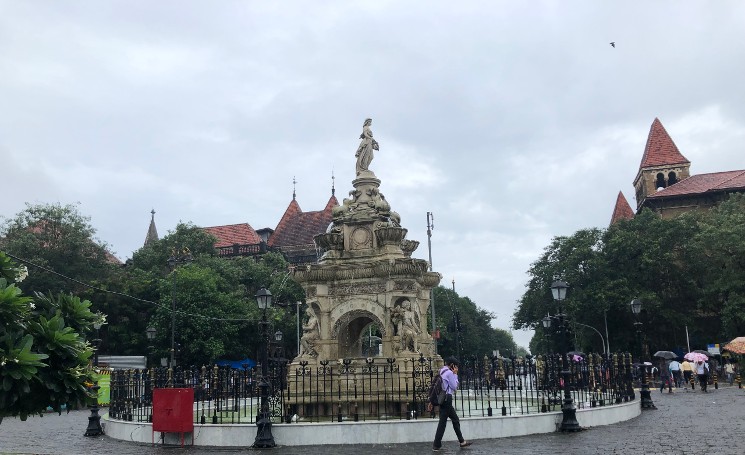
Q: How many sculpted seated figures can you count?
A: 2